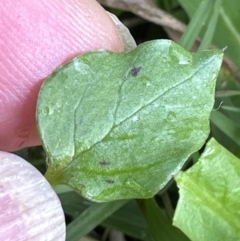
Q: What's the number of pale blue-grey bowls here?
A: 0